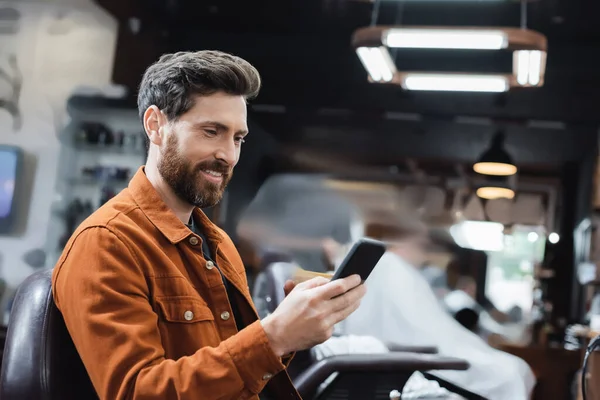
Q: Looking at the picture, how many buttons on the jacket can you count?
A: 5